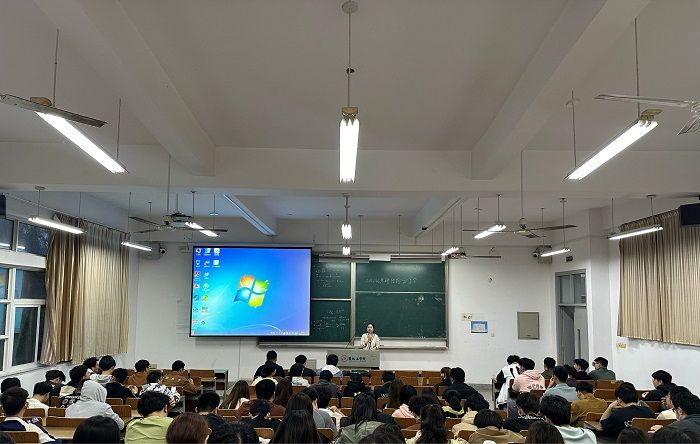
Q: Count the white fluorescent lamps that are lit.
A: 12